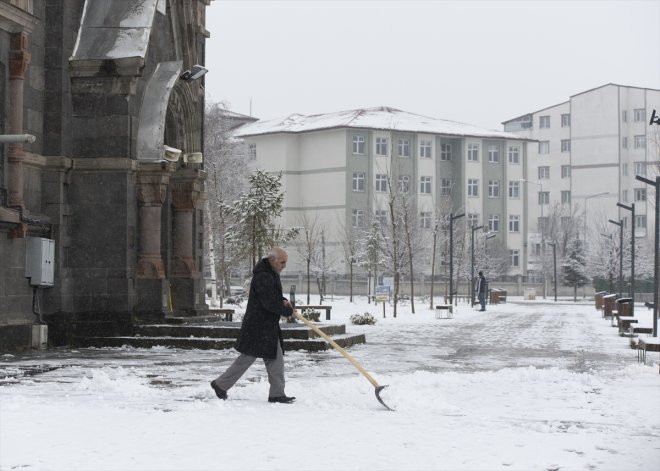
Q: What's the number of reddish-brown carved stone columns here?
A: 3